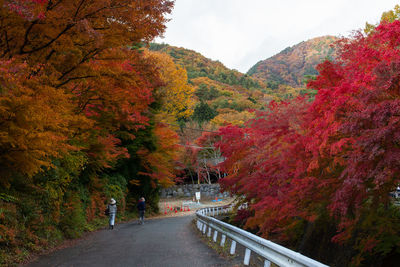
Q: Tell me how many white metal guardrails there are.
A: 1